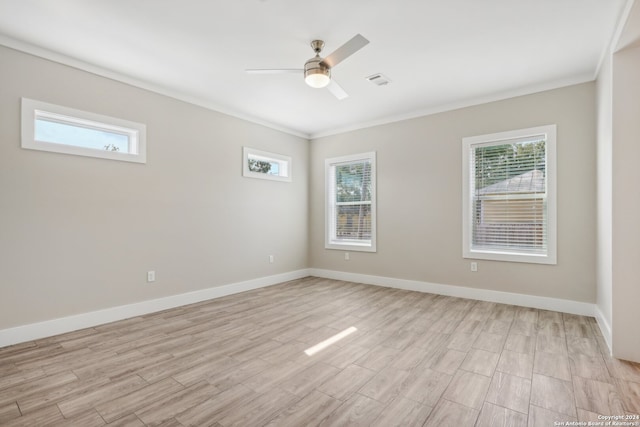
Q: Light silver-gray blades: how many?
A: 3